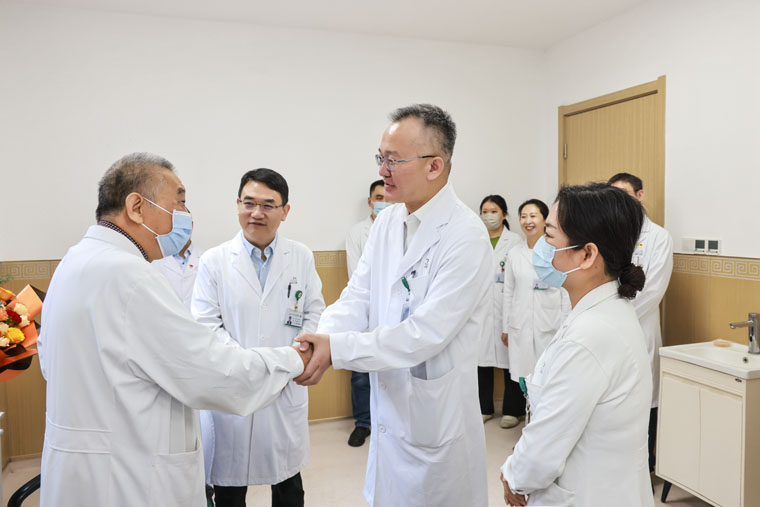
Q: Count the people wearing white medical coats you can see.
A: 9